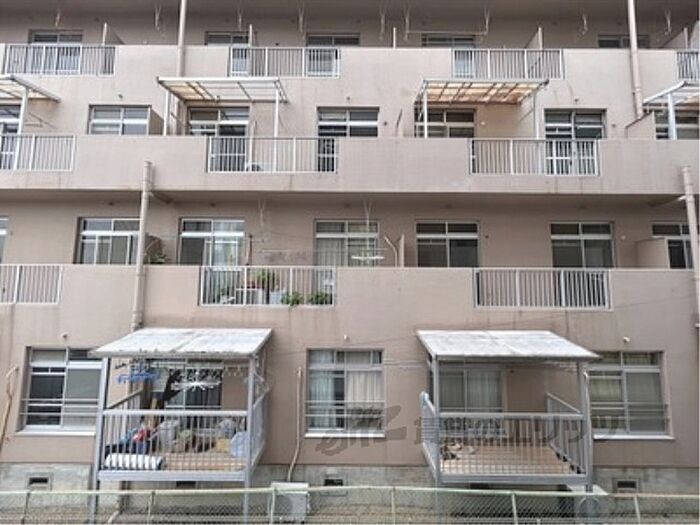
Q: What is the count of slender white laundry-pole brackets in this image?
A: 11